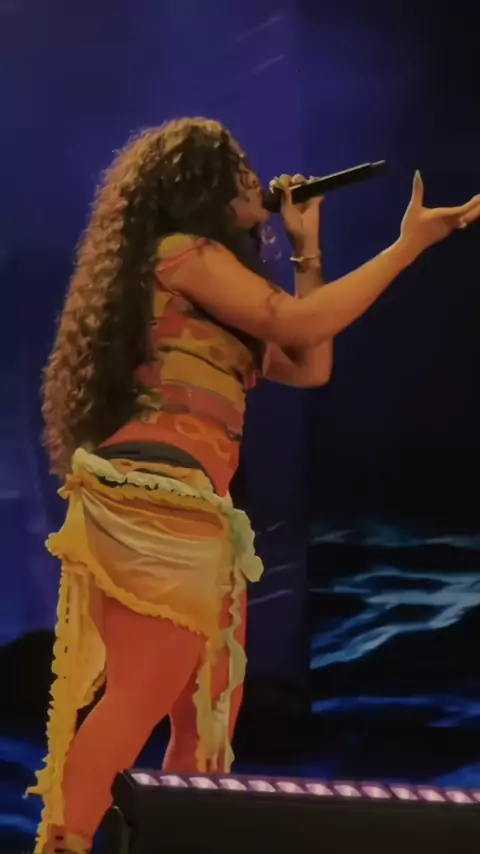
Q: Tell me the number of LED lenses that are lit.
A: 13